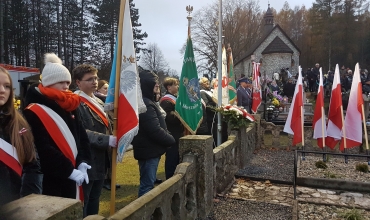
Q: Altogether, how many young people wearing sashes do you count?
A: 4